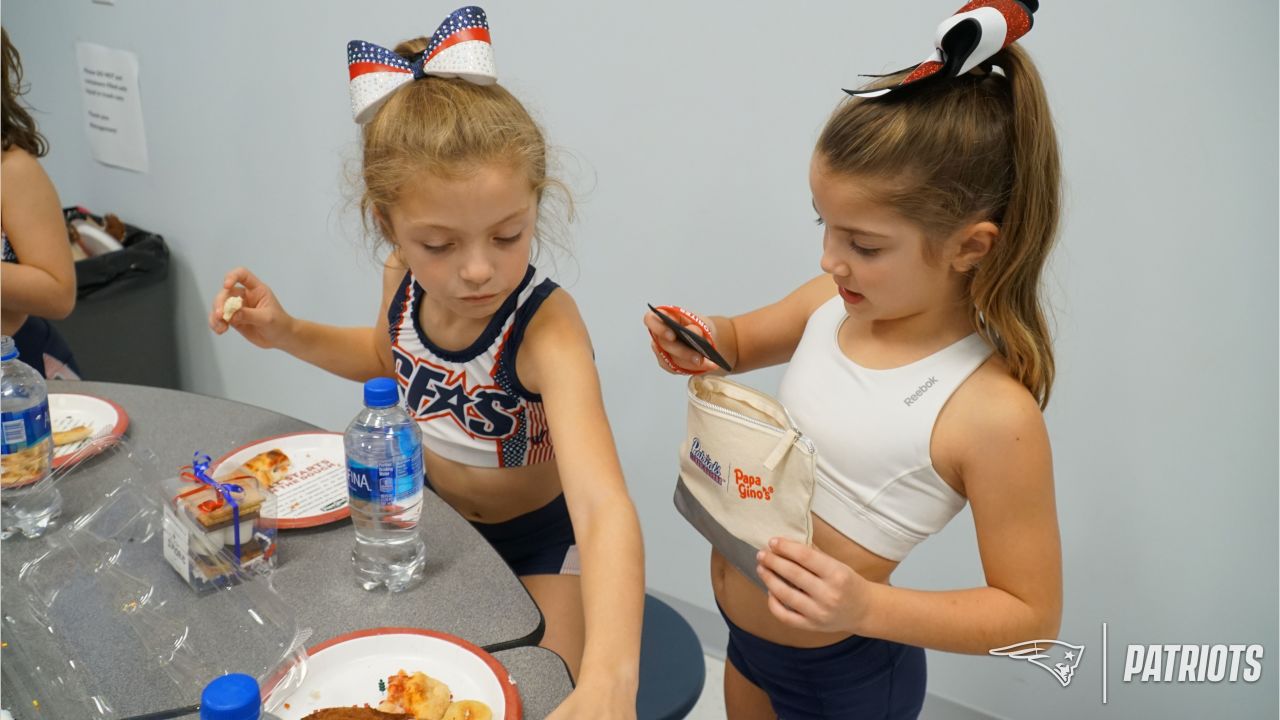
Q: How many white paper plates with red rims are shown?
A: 3